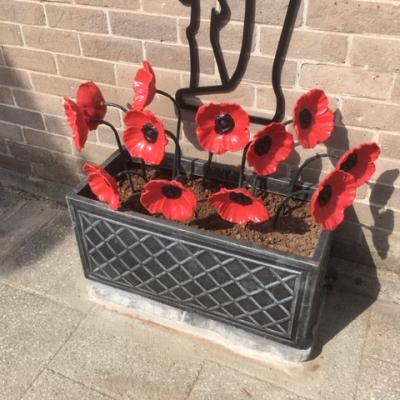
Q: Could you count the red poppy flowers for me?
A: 12